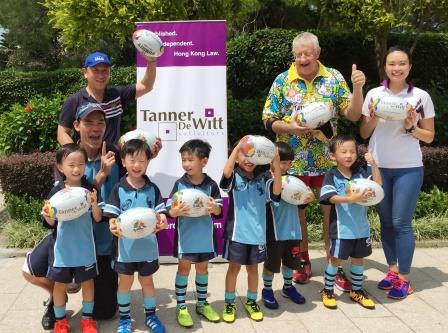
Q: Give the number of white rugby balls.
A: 10